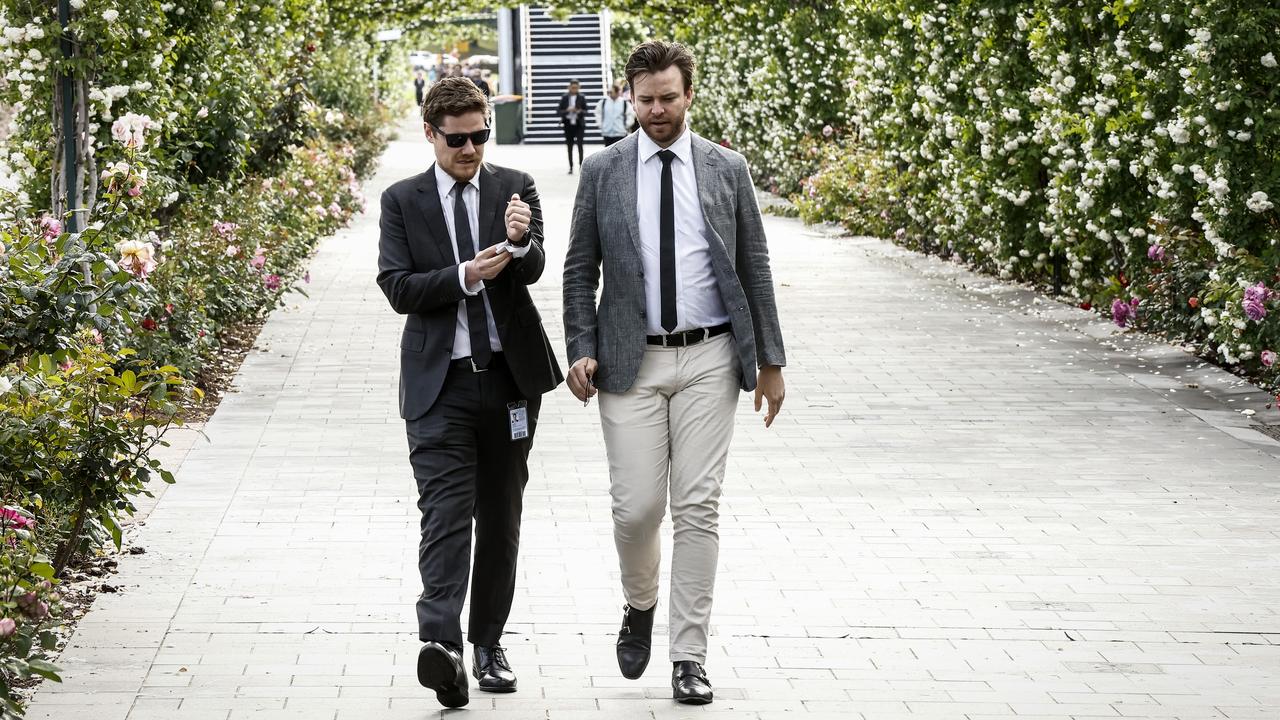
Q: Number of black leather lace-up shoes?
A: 2